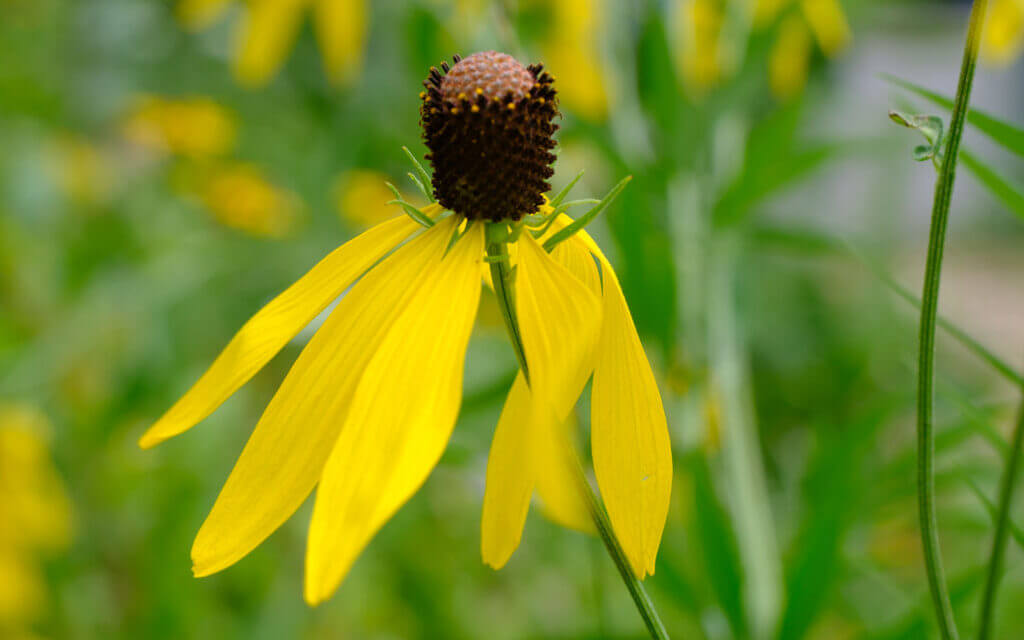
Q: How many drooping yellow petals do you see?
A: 6